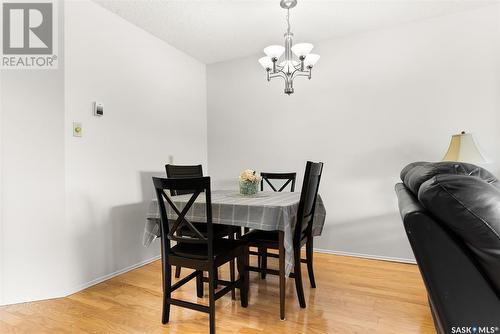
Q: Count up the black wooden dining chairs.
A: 4